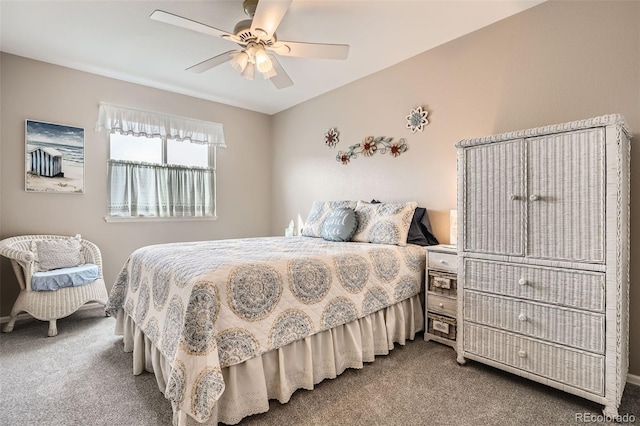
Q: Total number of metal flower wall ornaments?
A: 3